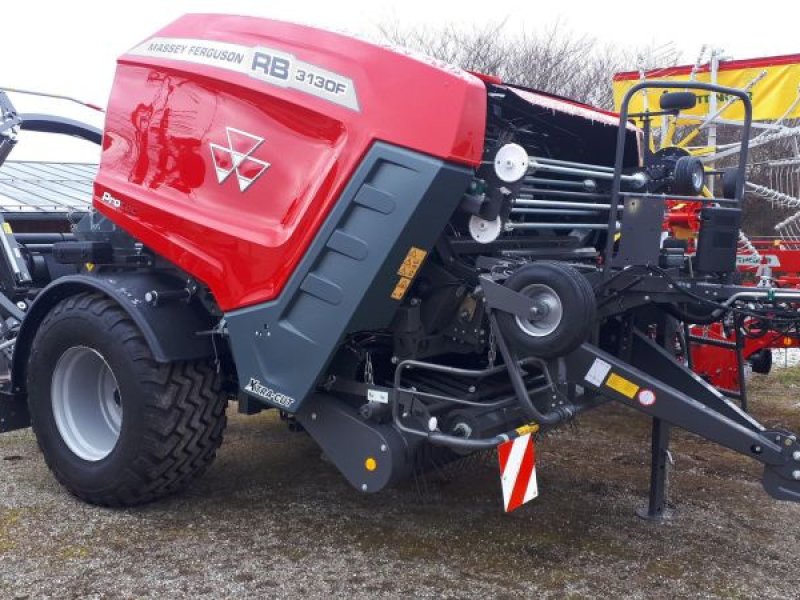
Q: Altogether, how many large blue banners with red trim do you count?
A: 0